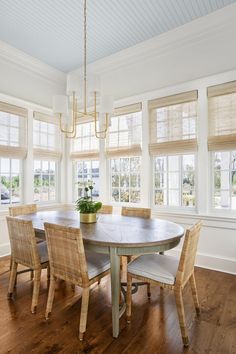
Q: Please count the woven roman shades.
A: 6